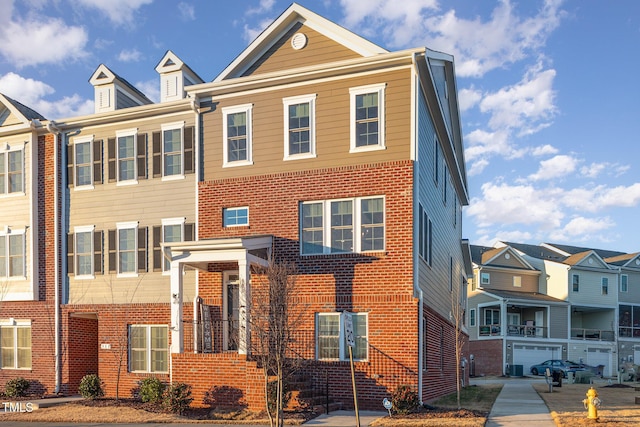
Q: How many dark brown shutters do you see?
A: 12